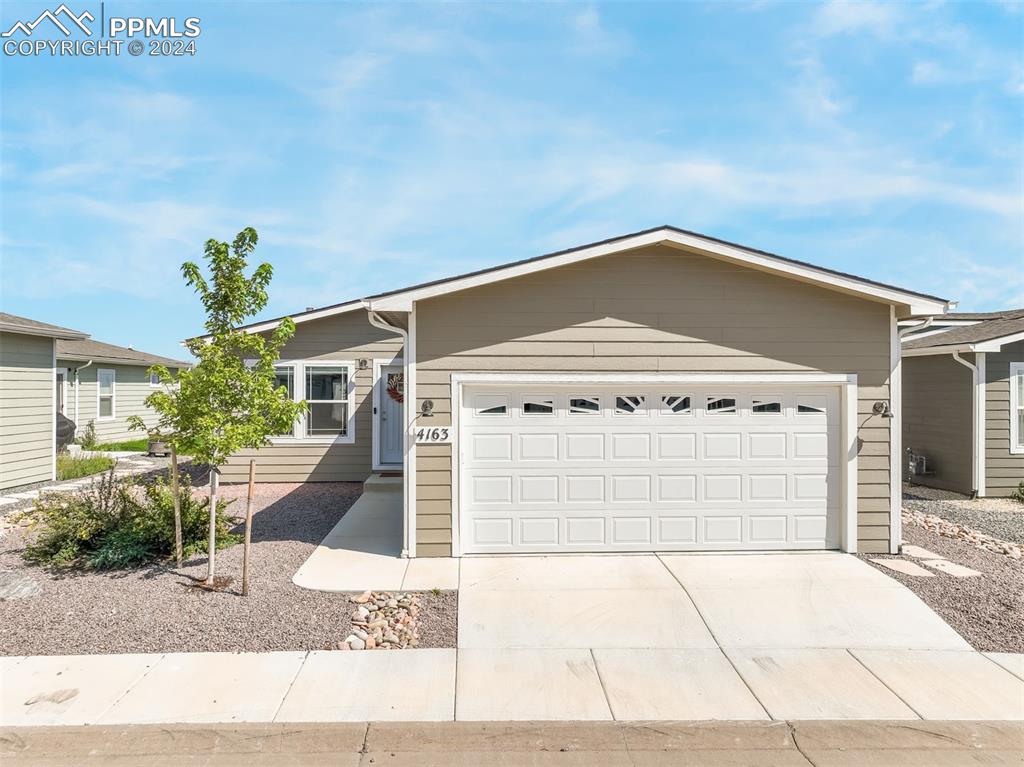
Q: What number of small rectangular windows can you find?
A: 8